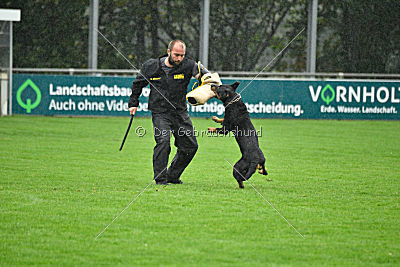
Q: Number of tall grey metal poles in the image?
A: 3